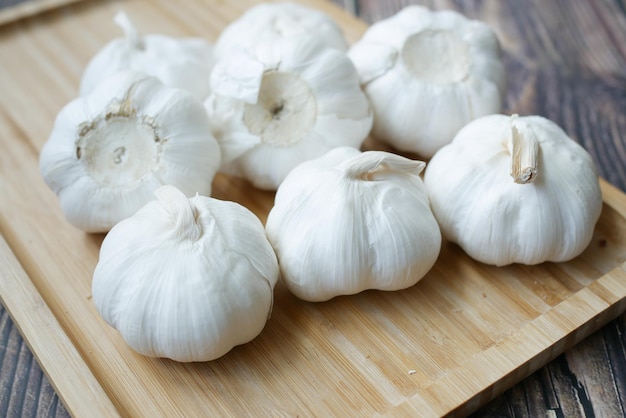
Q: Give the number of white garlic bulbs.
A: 8